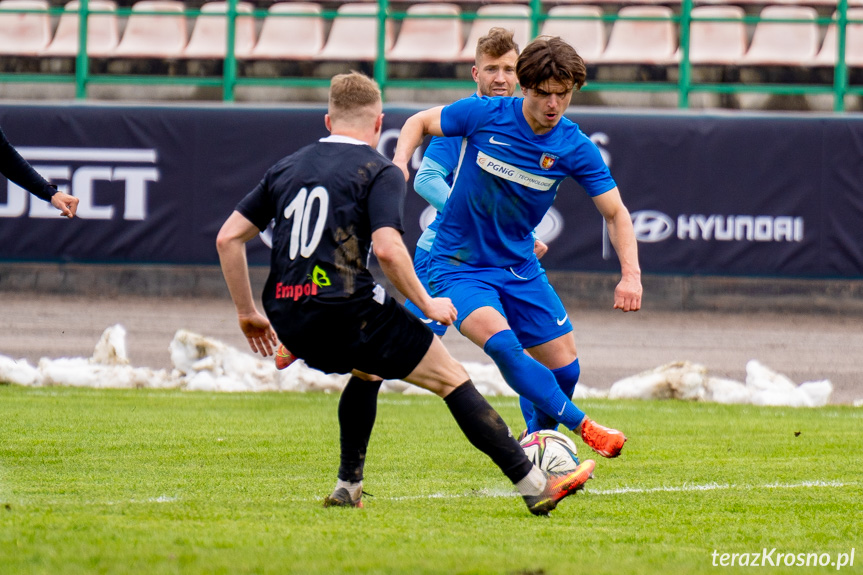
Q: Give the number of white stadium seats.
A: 13